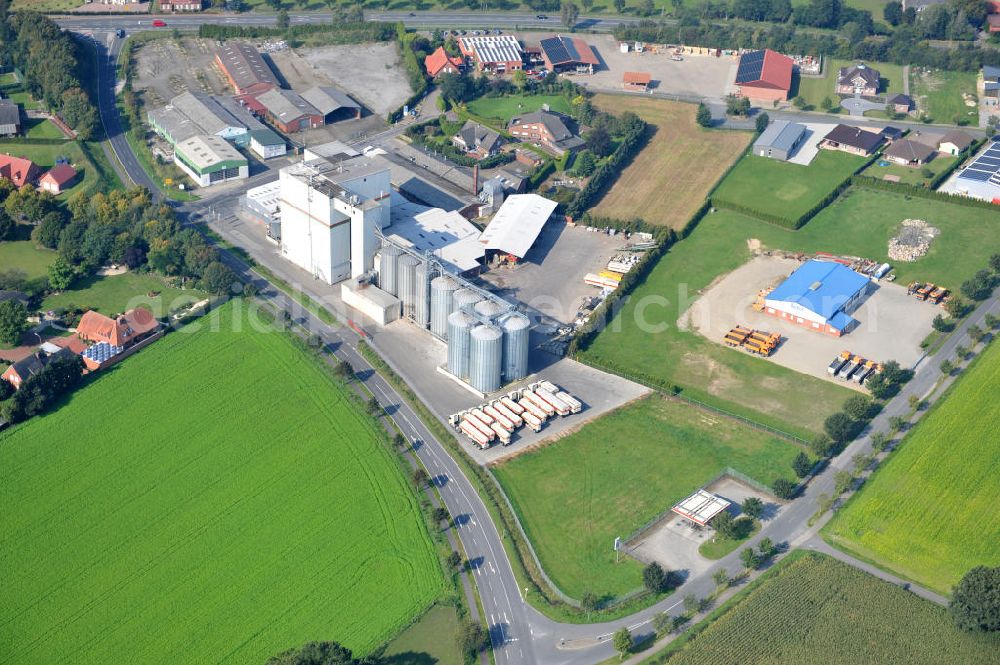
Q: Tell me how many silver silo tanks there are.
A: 9